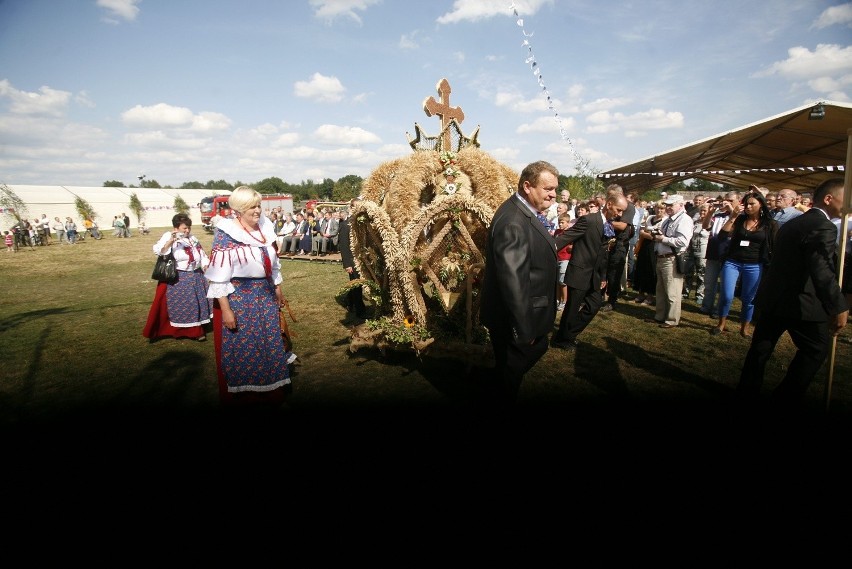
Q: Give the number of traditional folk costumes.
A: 2